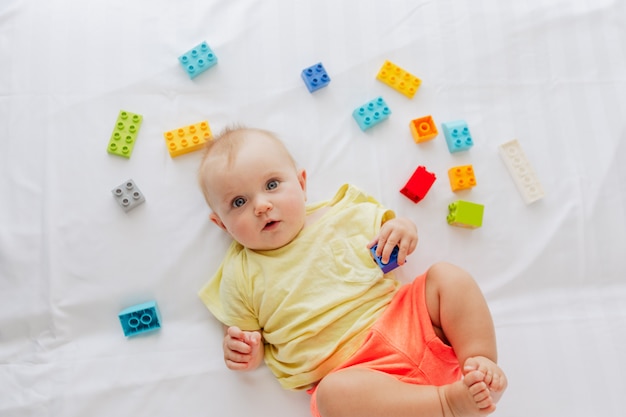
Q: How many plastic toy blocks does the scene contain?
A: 15